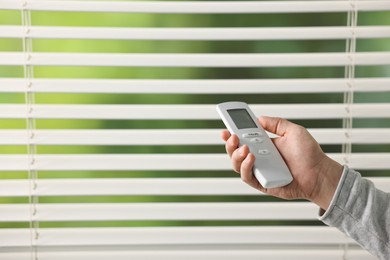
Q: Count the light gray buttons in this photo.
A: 3